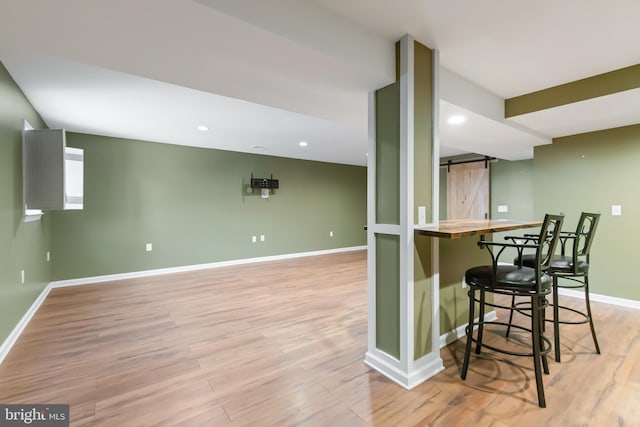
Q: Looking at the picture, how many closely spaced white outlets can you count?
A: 2